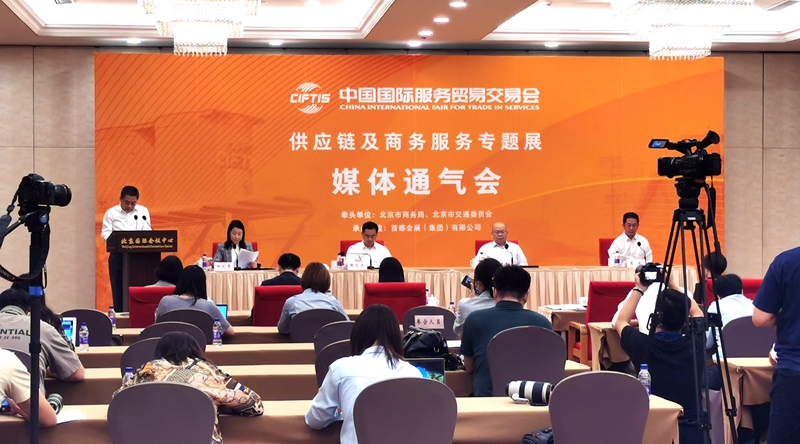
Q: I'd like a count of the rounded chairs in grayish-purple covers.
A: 14